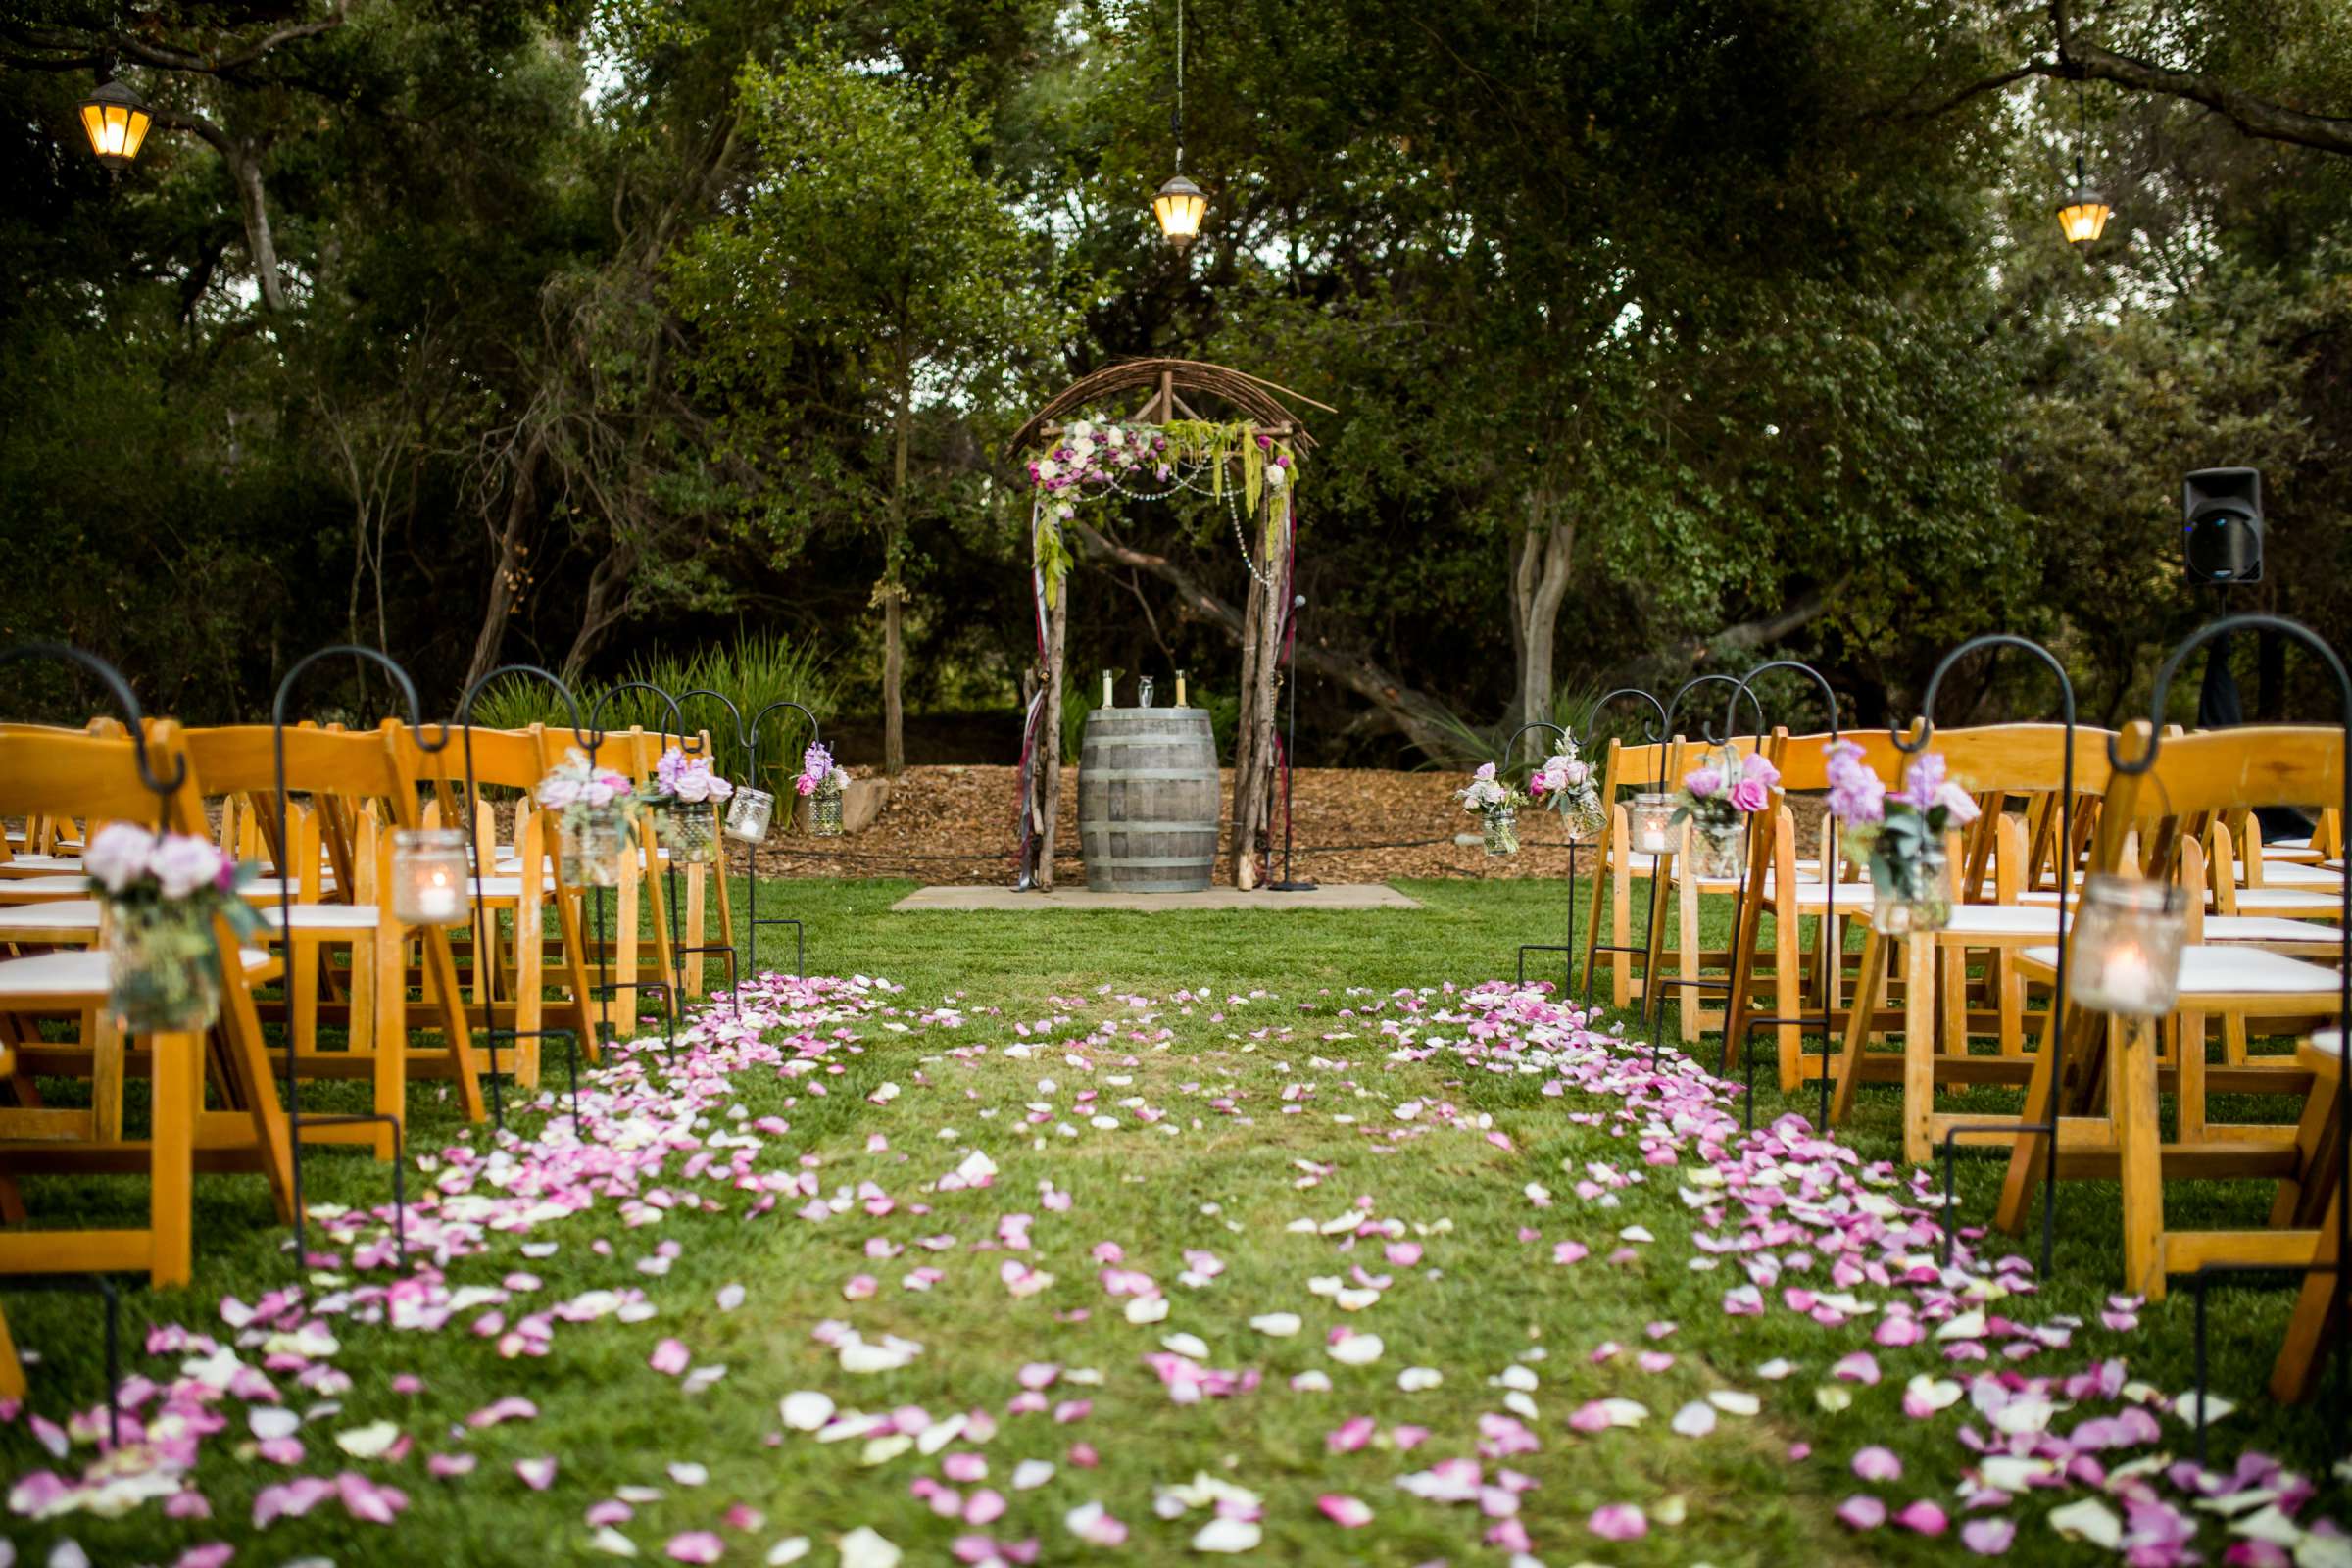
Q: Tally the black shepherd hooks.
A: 12